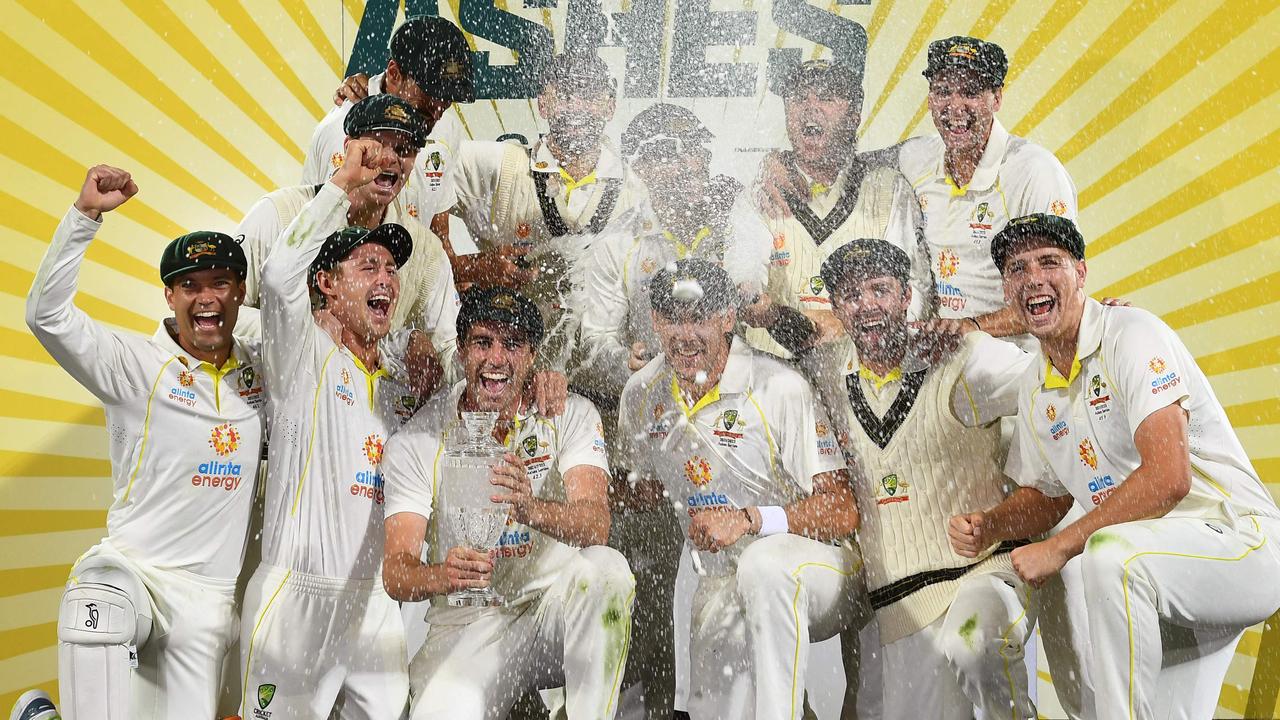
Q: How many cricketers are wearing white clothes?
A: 12